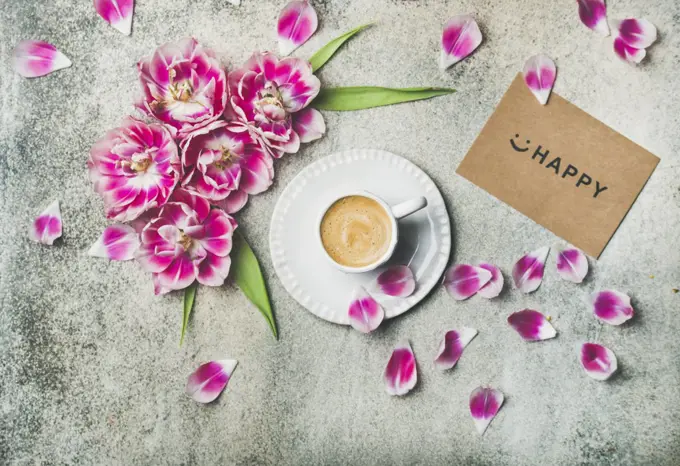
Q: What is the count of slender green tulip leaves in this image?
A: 4